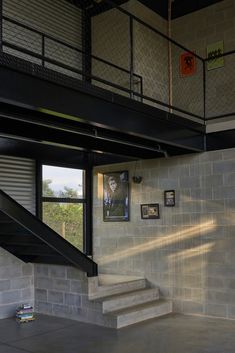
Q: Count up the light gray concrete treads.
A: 3